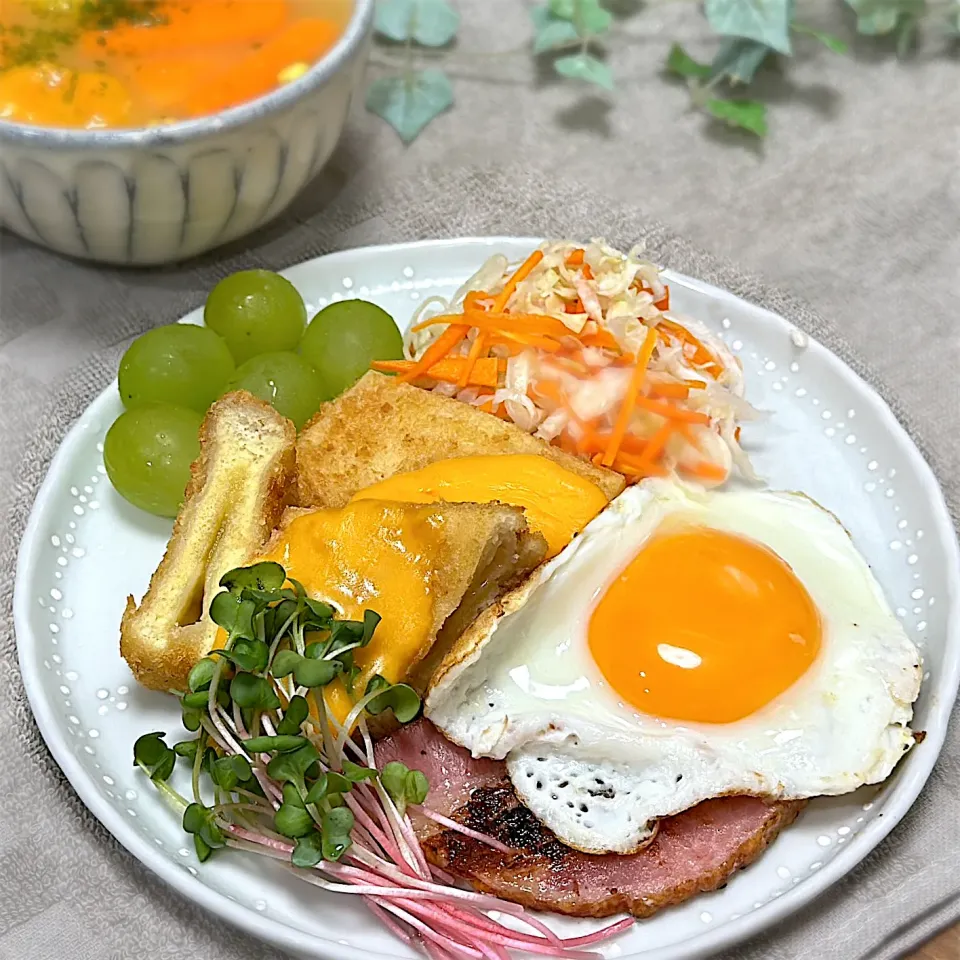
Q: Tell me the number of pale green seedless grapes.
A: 5